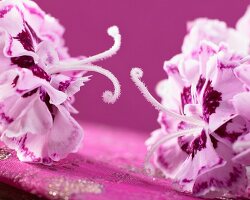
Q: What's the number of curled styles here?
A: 4